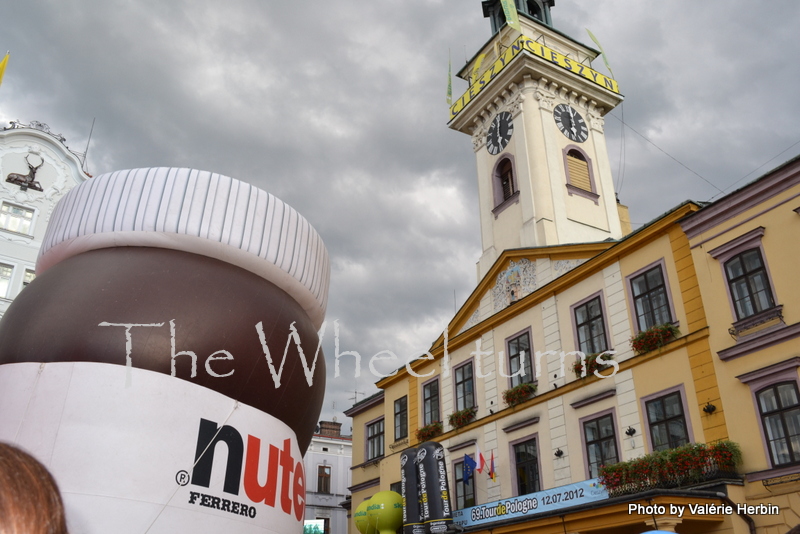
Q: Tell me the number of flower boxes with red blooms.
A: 6